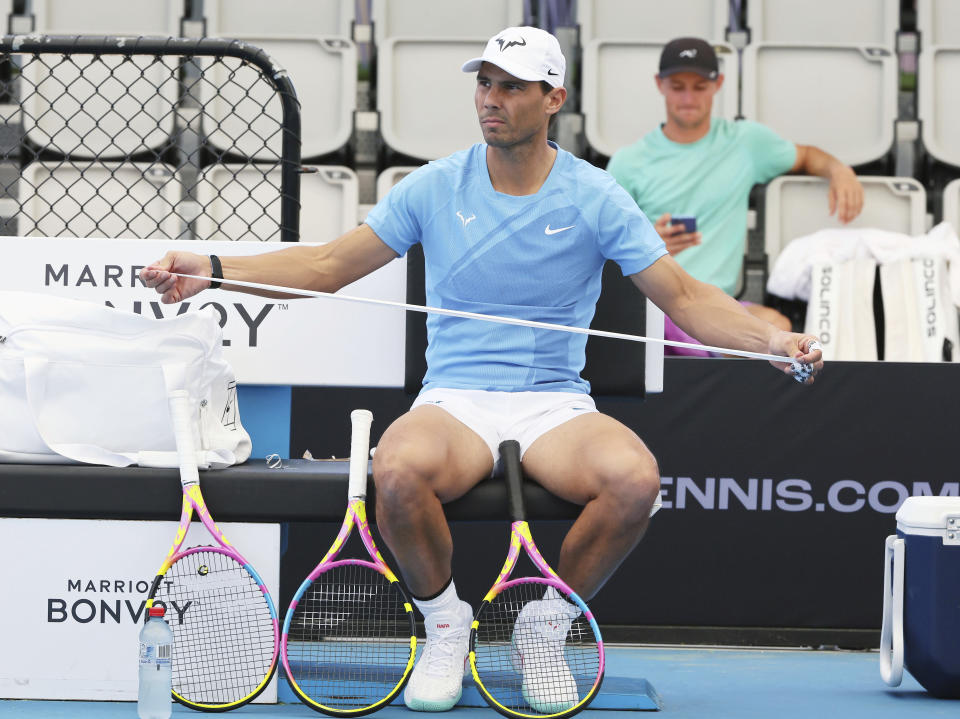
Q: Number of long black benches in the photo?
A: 1